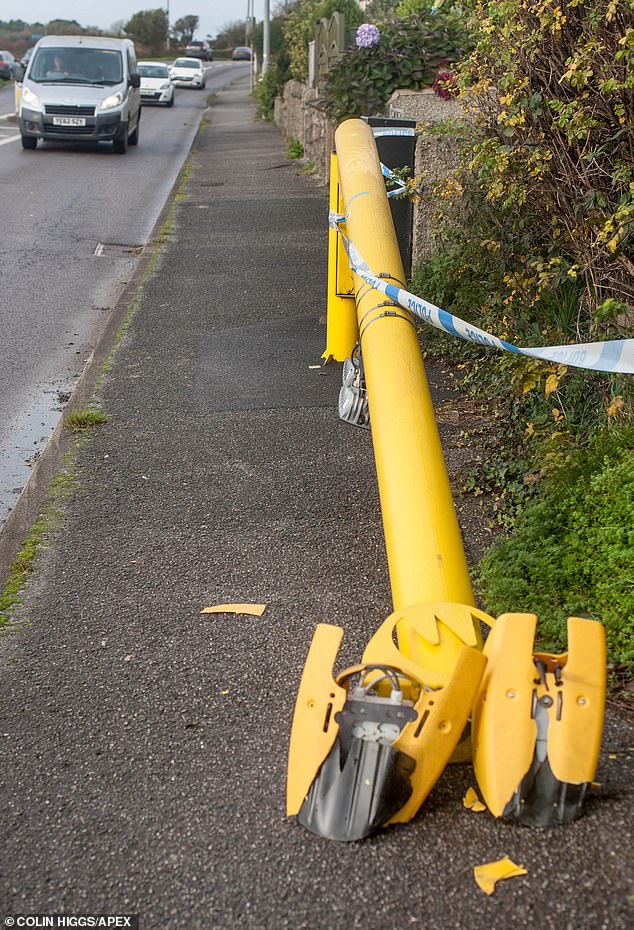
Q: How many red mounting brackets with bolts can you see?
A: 0